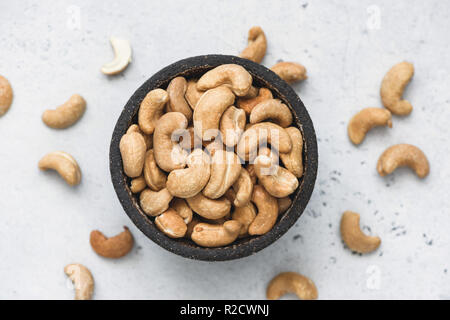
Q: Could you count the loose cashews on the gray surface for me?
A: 13